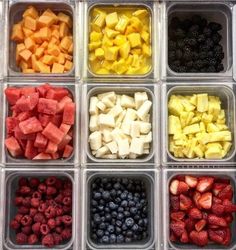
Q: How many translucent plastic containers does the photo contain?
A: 9